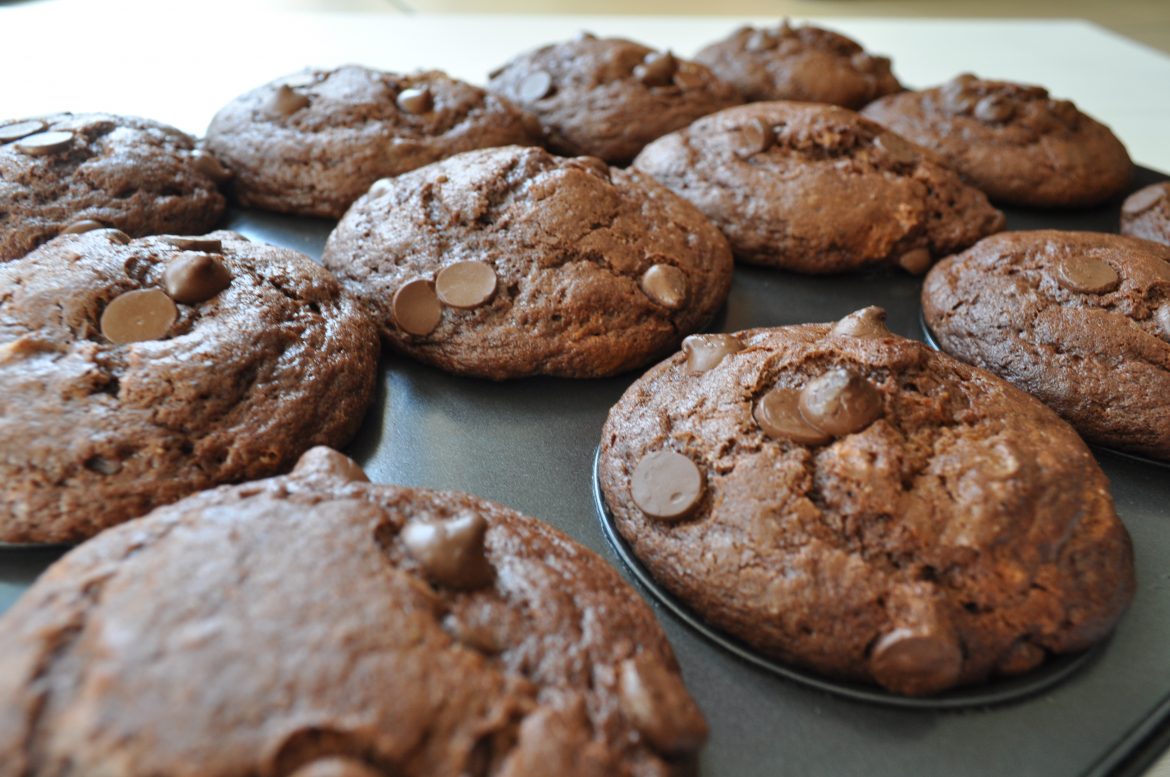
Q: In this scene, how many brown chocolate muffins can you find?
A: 12